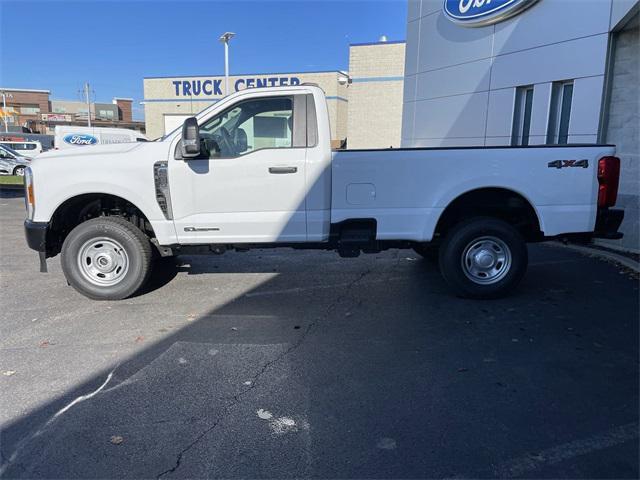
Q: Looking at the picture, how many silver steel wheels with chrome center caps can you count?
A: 2